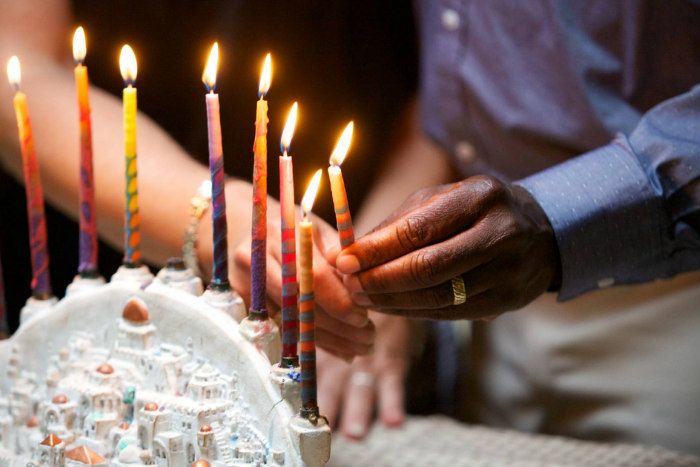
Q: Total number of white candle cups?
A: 8